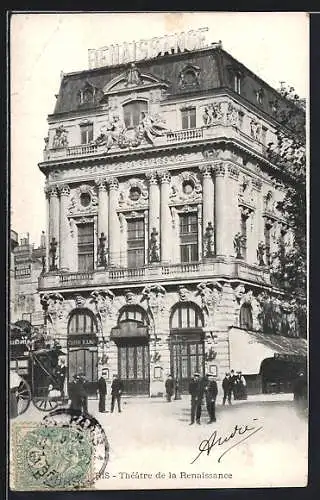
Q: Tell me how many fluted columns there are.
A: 8